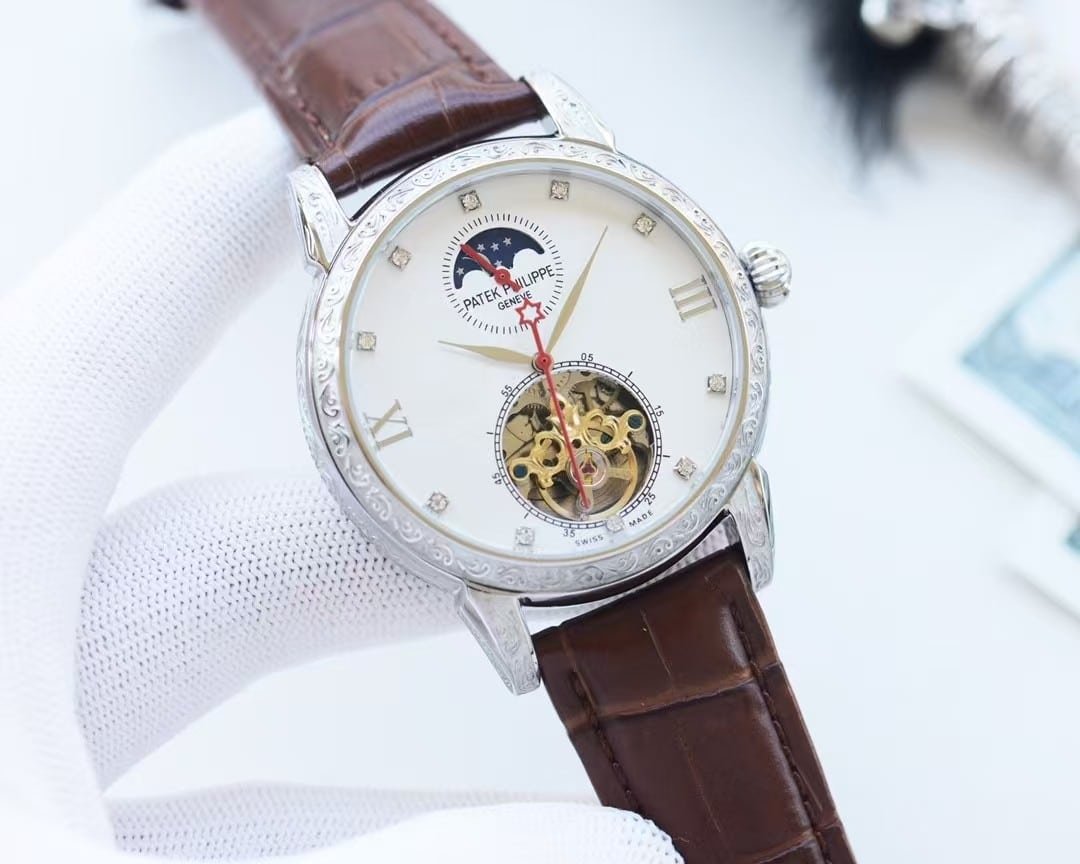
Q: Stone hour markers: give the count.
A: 10